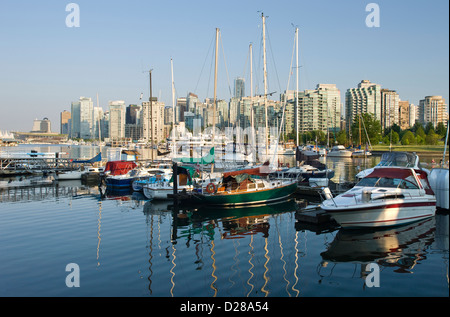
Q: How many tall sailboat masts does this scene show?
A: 6